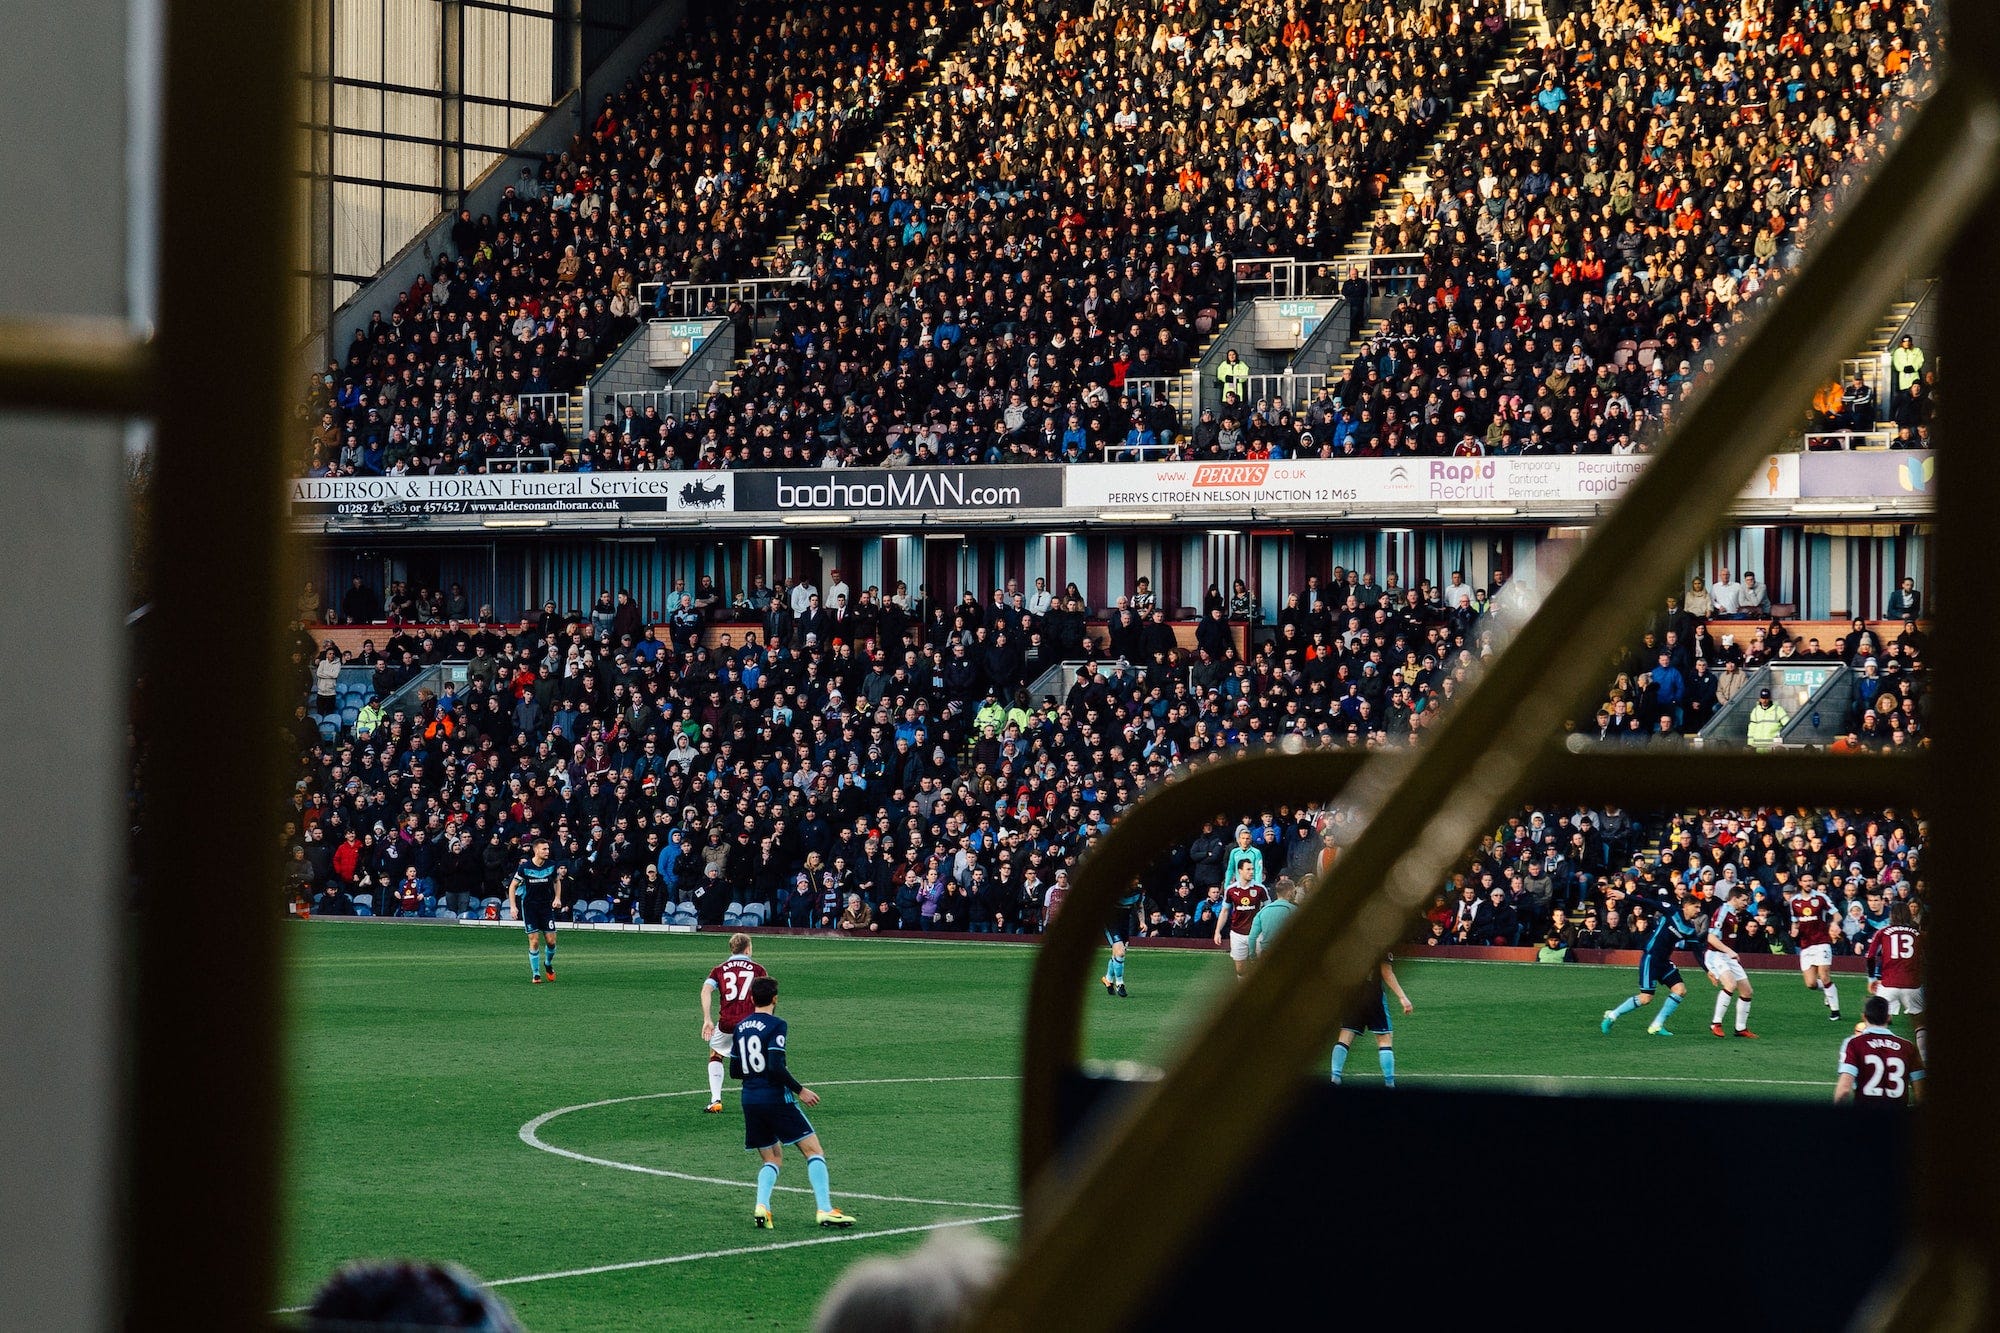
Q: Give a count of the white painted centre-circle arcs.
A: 1